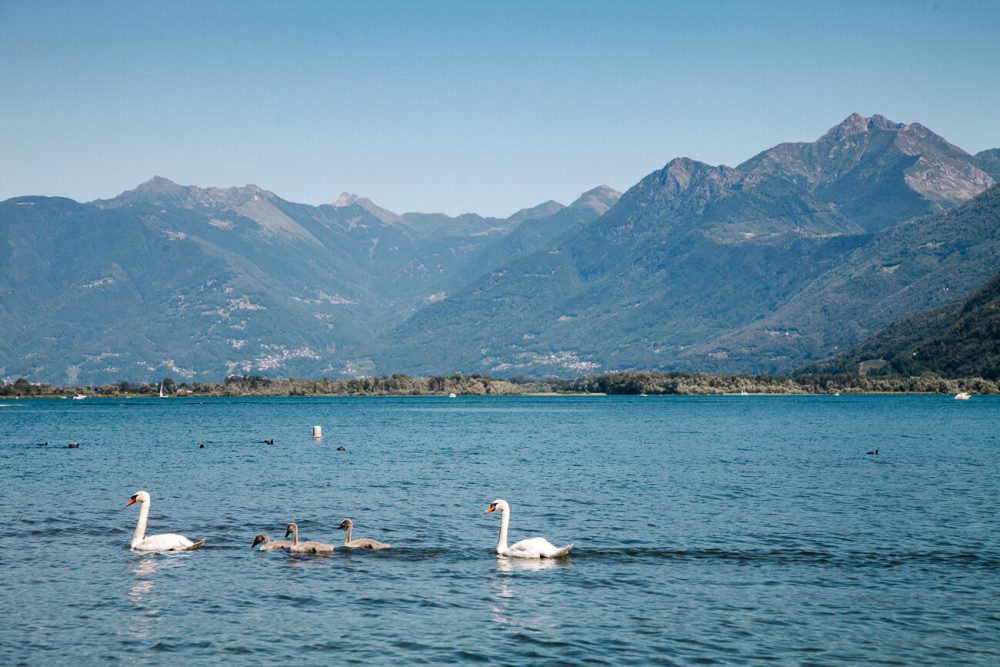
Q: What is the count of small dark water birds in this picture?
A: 6